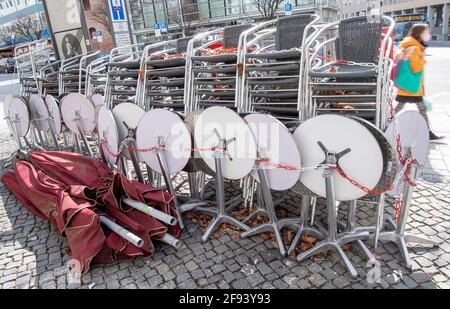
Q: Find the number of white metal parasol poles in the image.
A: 3